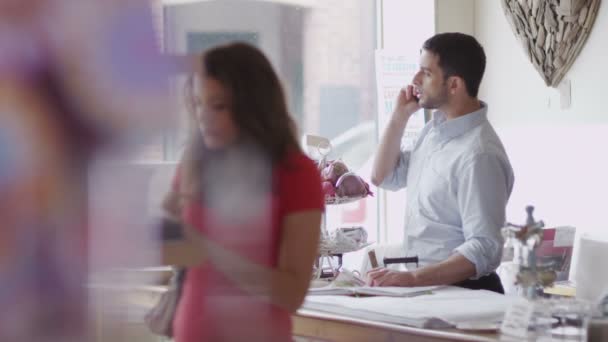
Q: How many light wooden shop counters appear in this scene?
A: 1